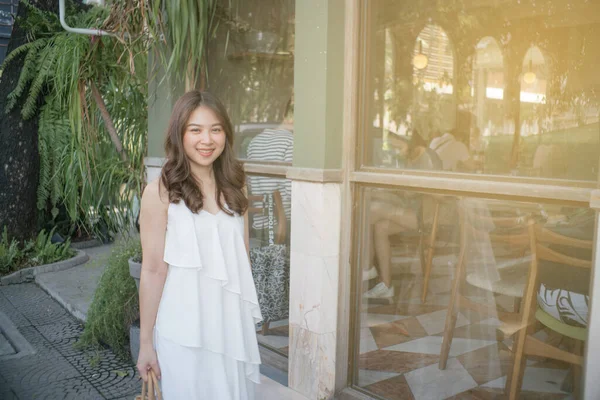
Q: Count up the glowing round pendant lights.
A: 2